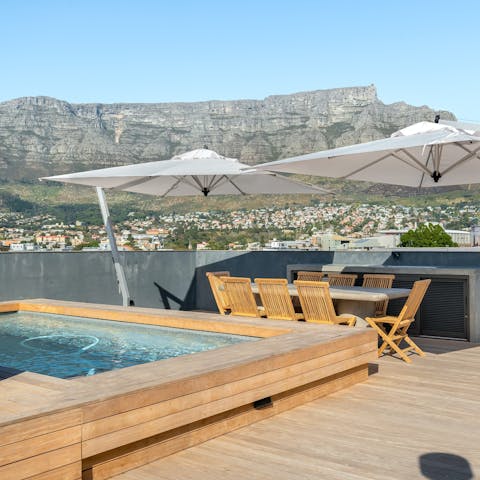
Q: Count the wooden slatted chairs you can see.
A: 8